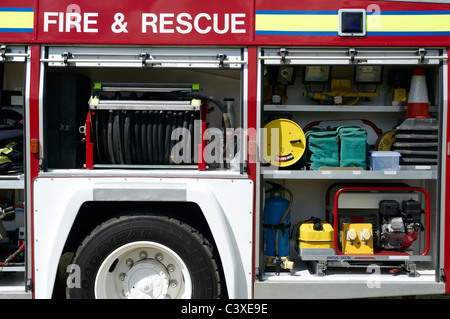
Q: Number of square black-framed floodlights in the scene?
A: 3